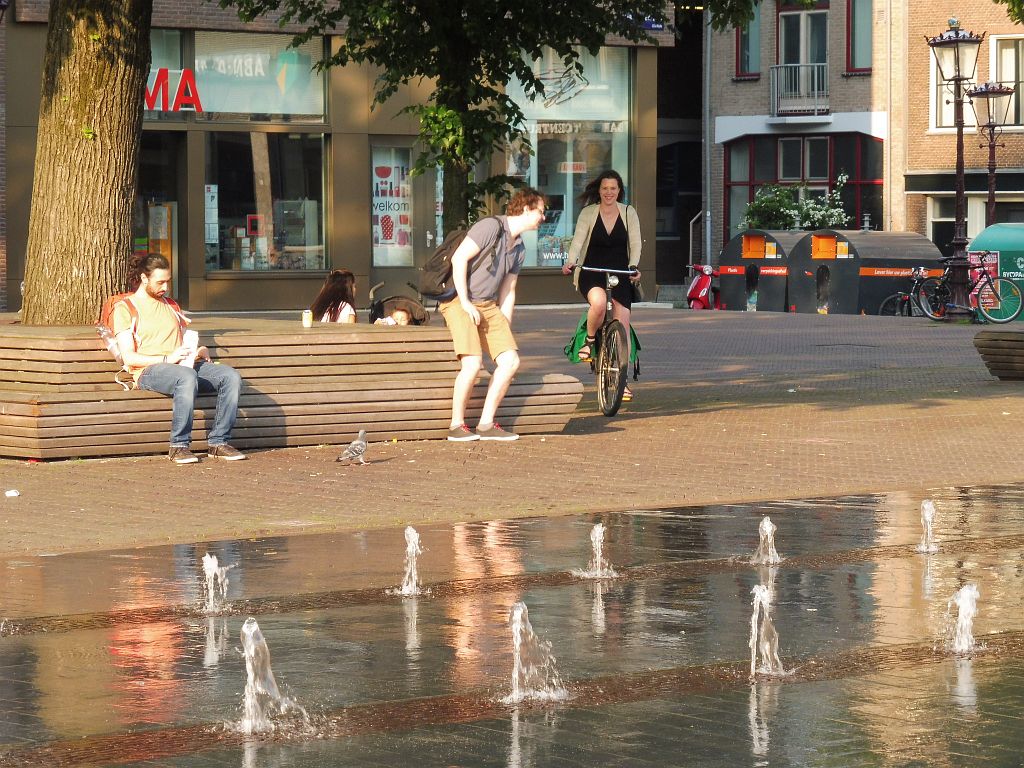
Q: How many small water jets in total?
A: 9